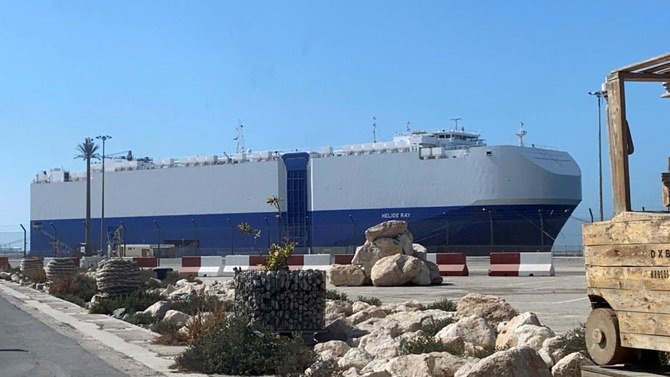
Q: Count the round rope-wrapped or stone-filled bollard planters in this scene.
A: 4